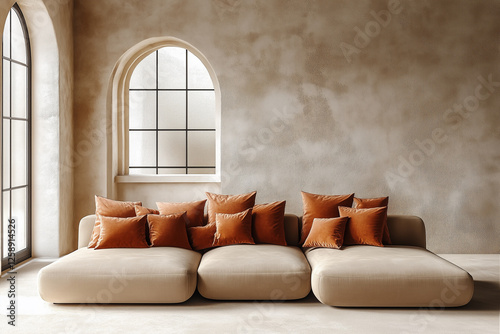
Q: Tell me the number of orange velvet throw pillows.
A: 13